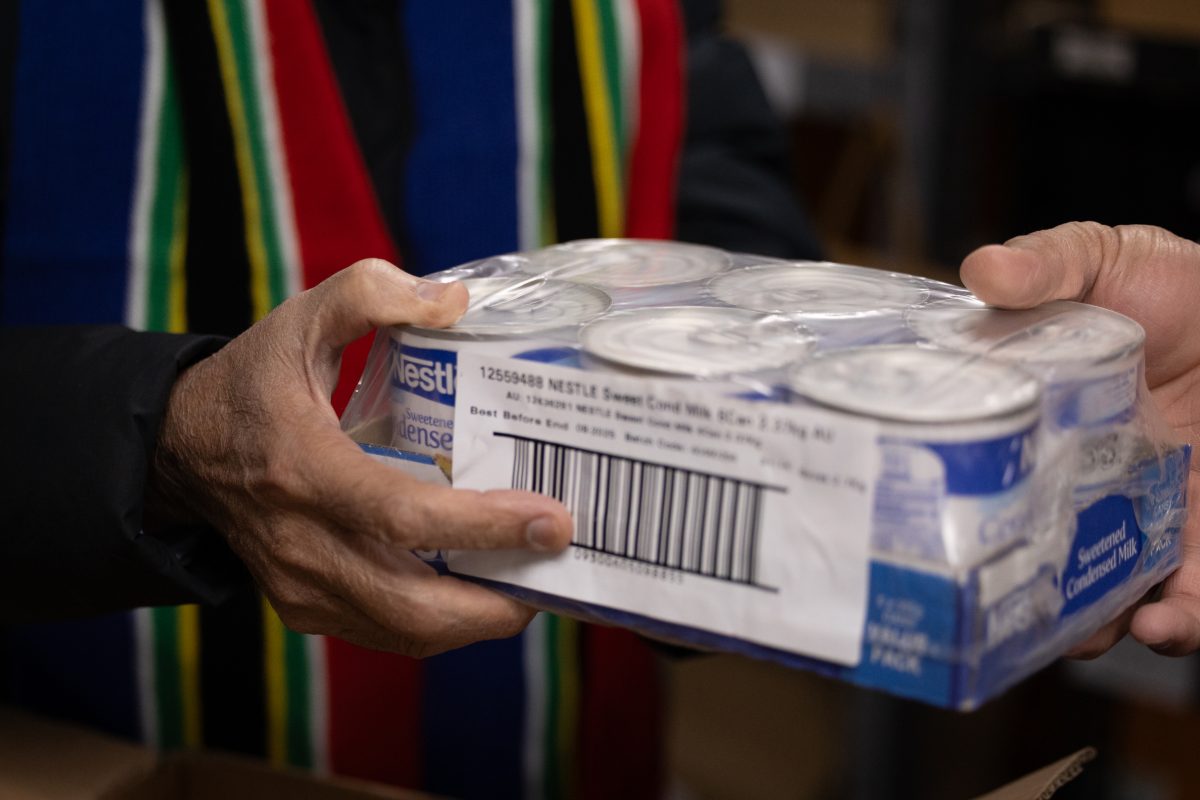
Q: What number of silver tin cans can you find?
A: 6